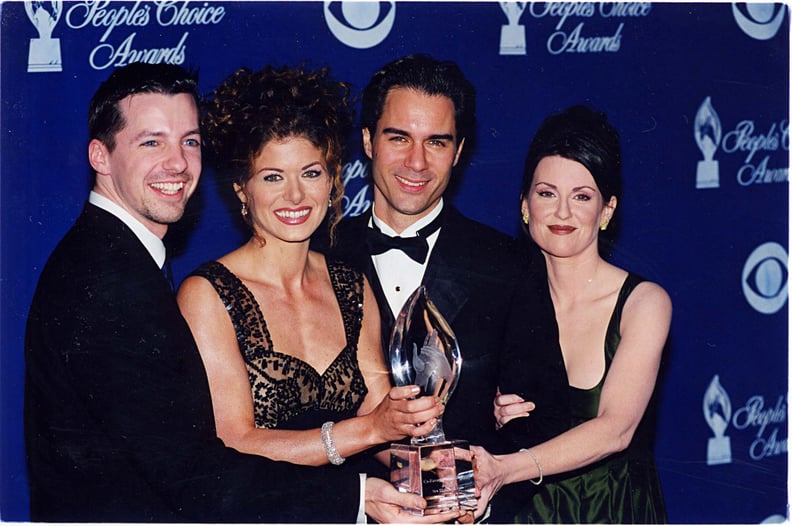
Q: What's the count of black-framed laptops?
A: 0